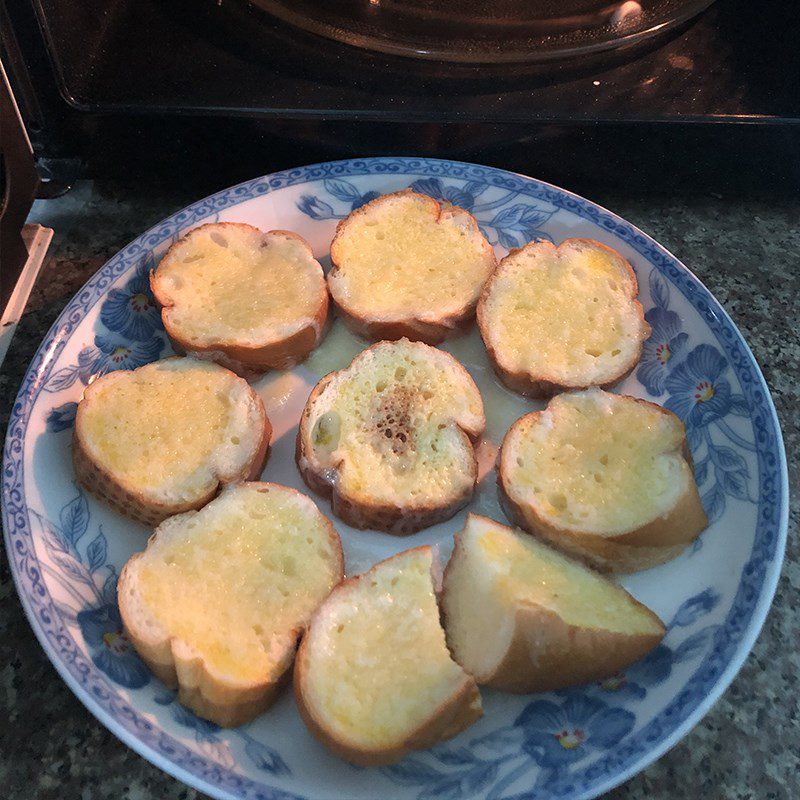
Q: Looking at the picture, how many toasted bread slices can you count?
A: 9